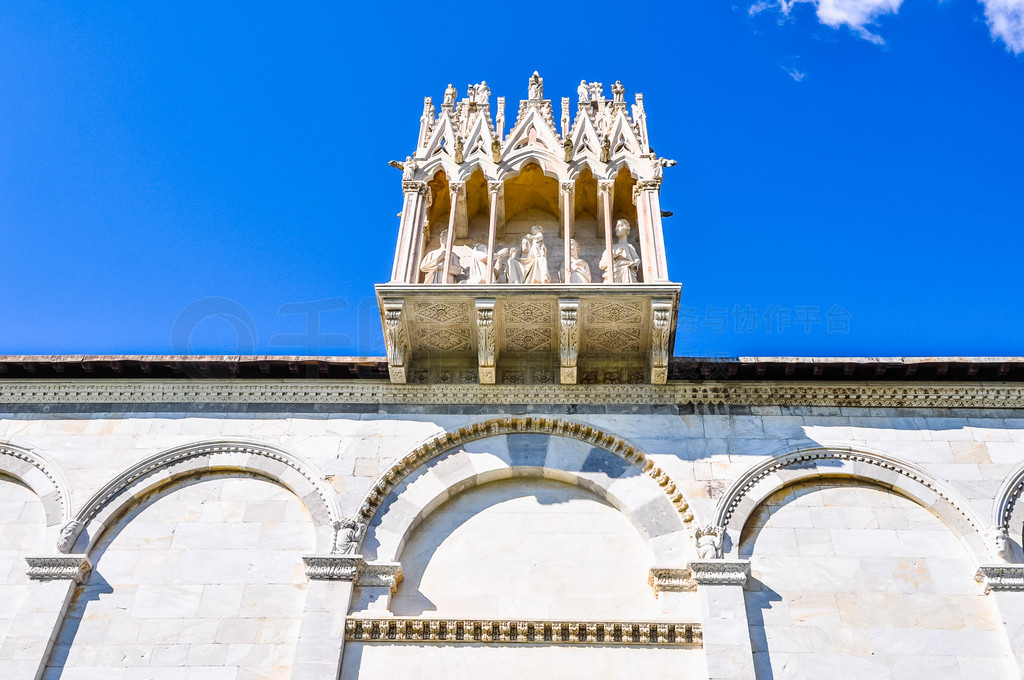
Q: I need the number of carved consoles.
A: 4